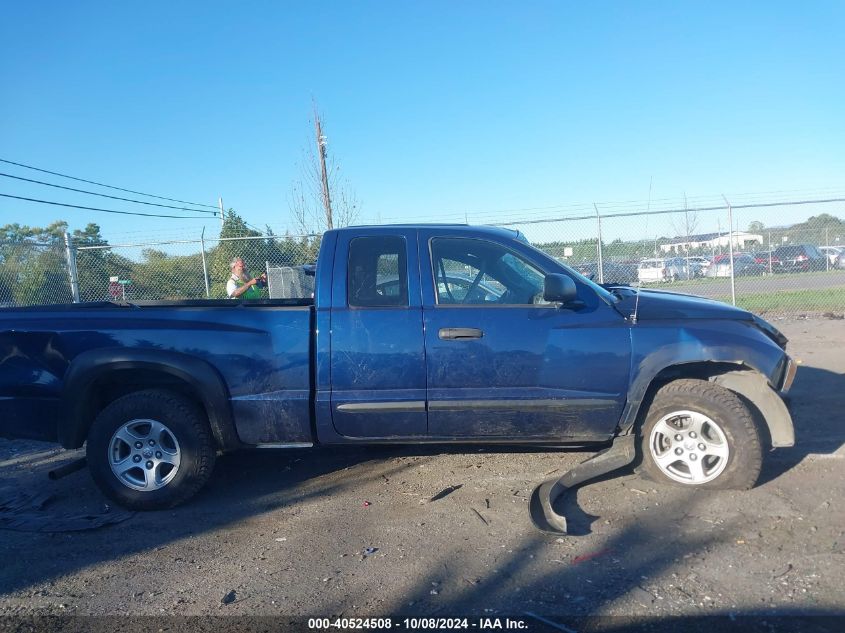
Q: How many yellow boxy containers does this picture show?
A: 0